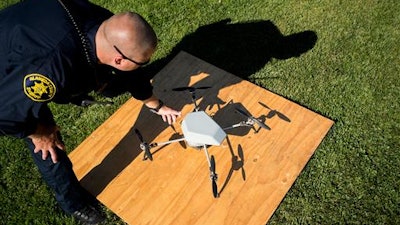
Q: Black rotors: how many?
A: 4